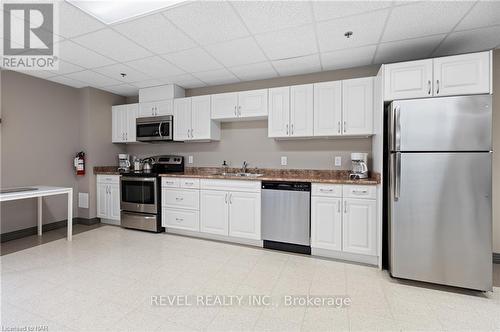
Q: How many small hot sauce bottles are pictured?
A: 0